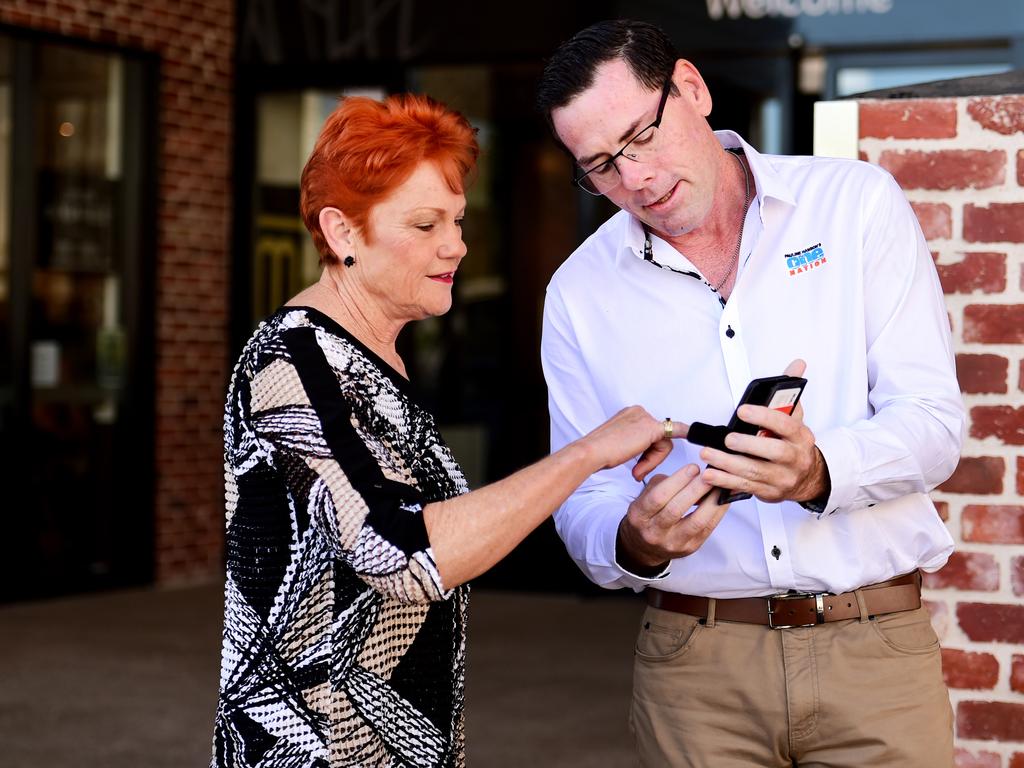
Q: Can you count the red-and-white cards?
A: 1